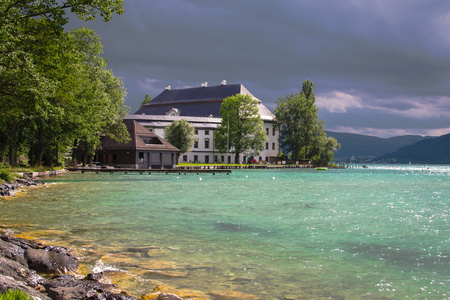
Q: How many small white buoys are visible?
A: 4